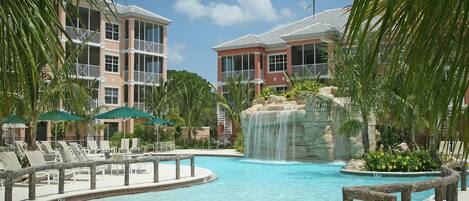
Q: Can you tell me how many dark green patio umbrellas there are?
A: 4